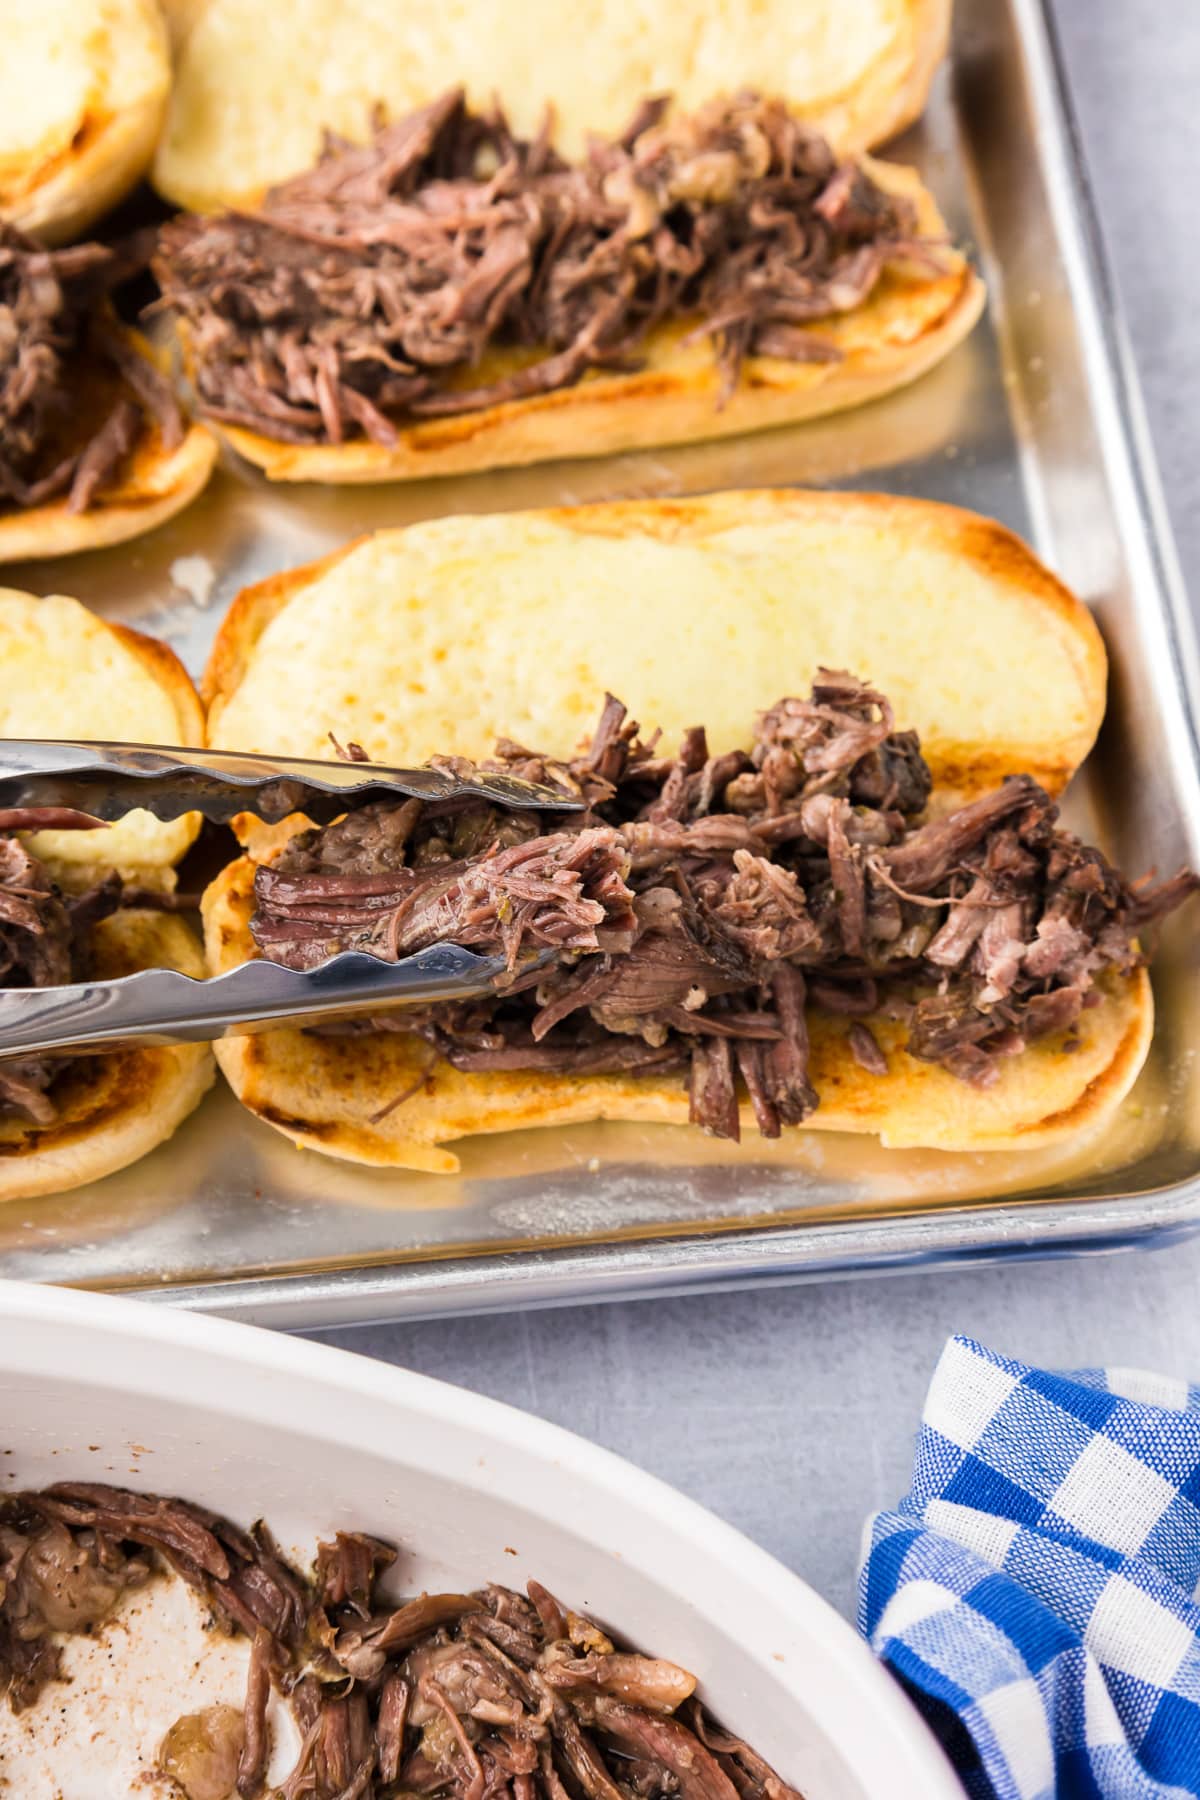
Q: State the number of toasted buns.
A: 4